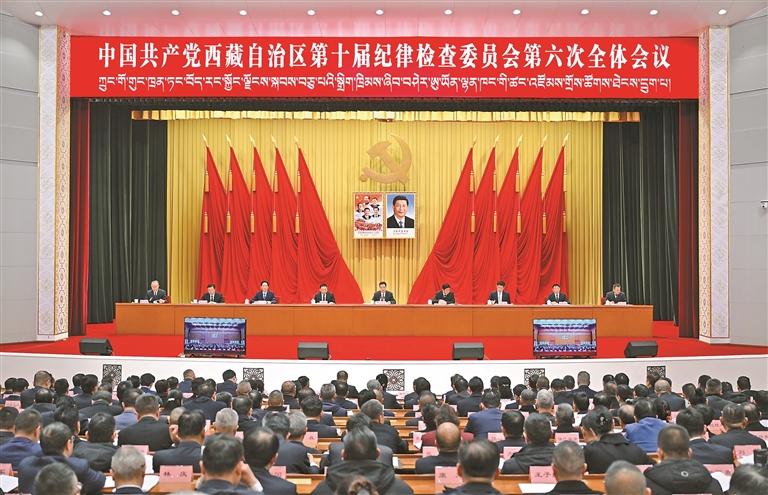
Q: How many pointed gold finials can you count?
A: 10